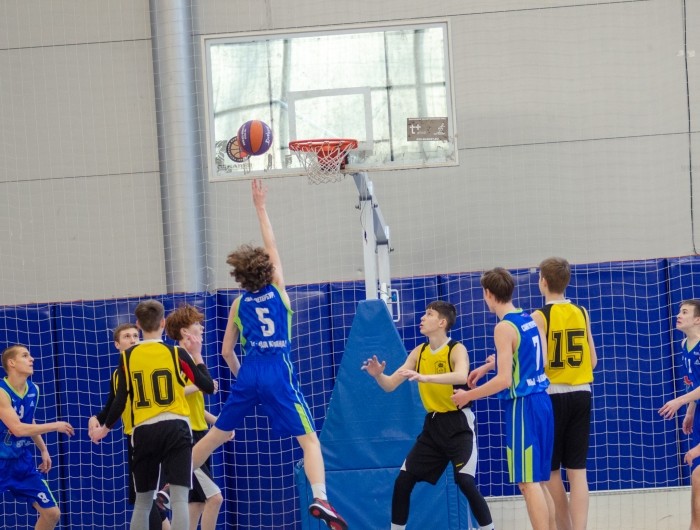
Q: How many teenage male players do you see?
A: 9